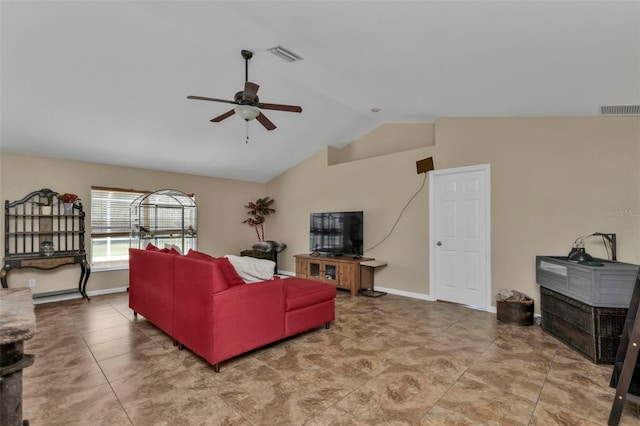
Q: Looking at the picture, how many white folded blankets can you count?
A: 1